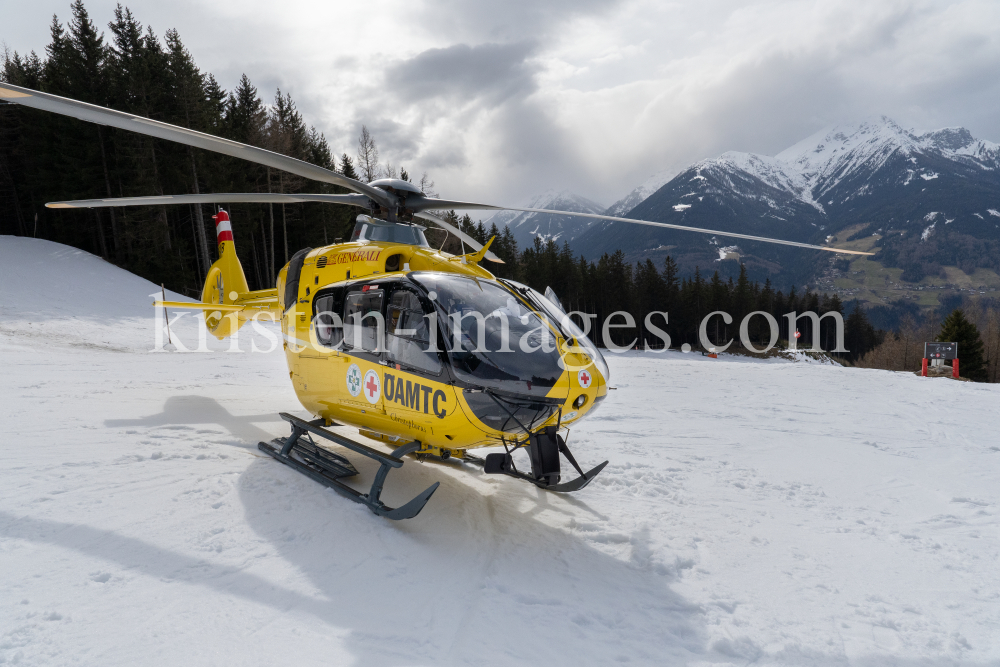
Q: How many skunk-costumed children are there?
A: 0